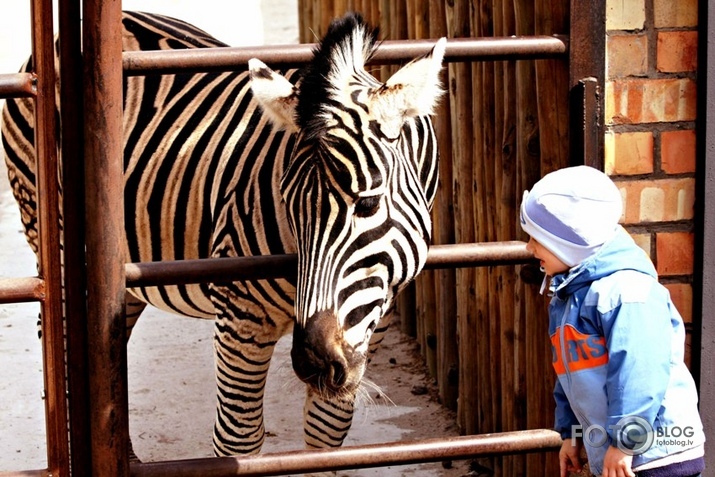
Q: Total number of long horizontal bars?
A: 3